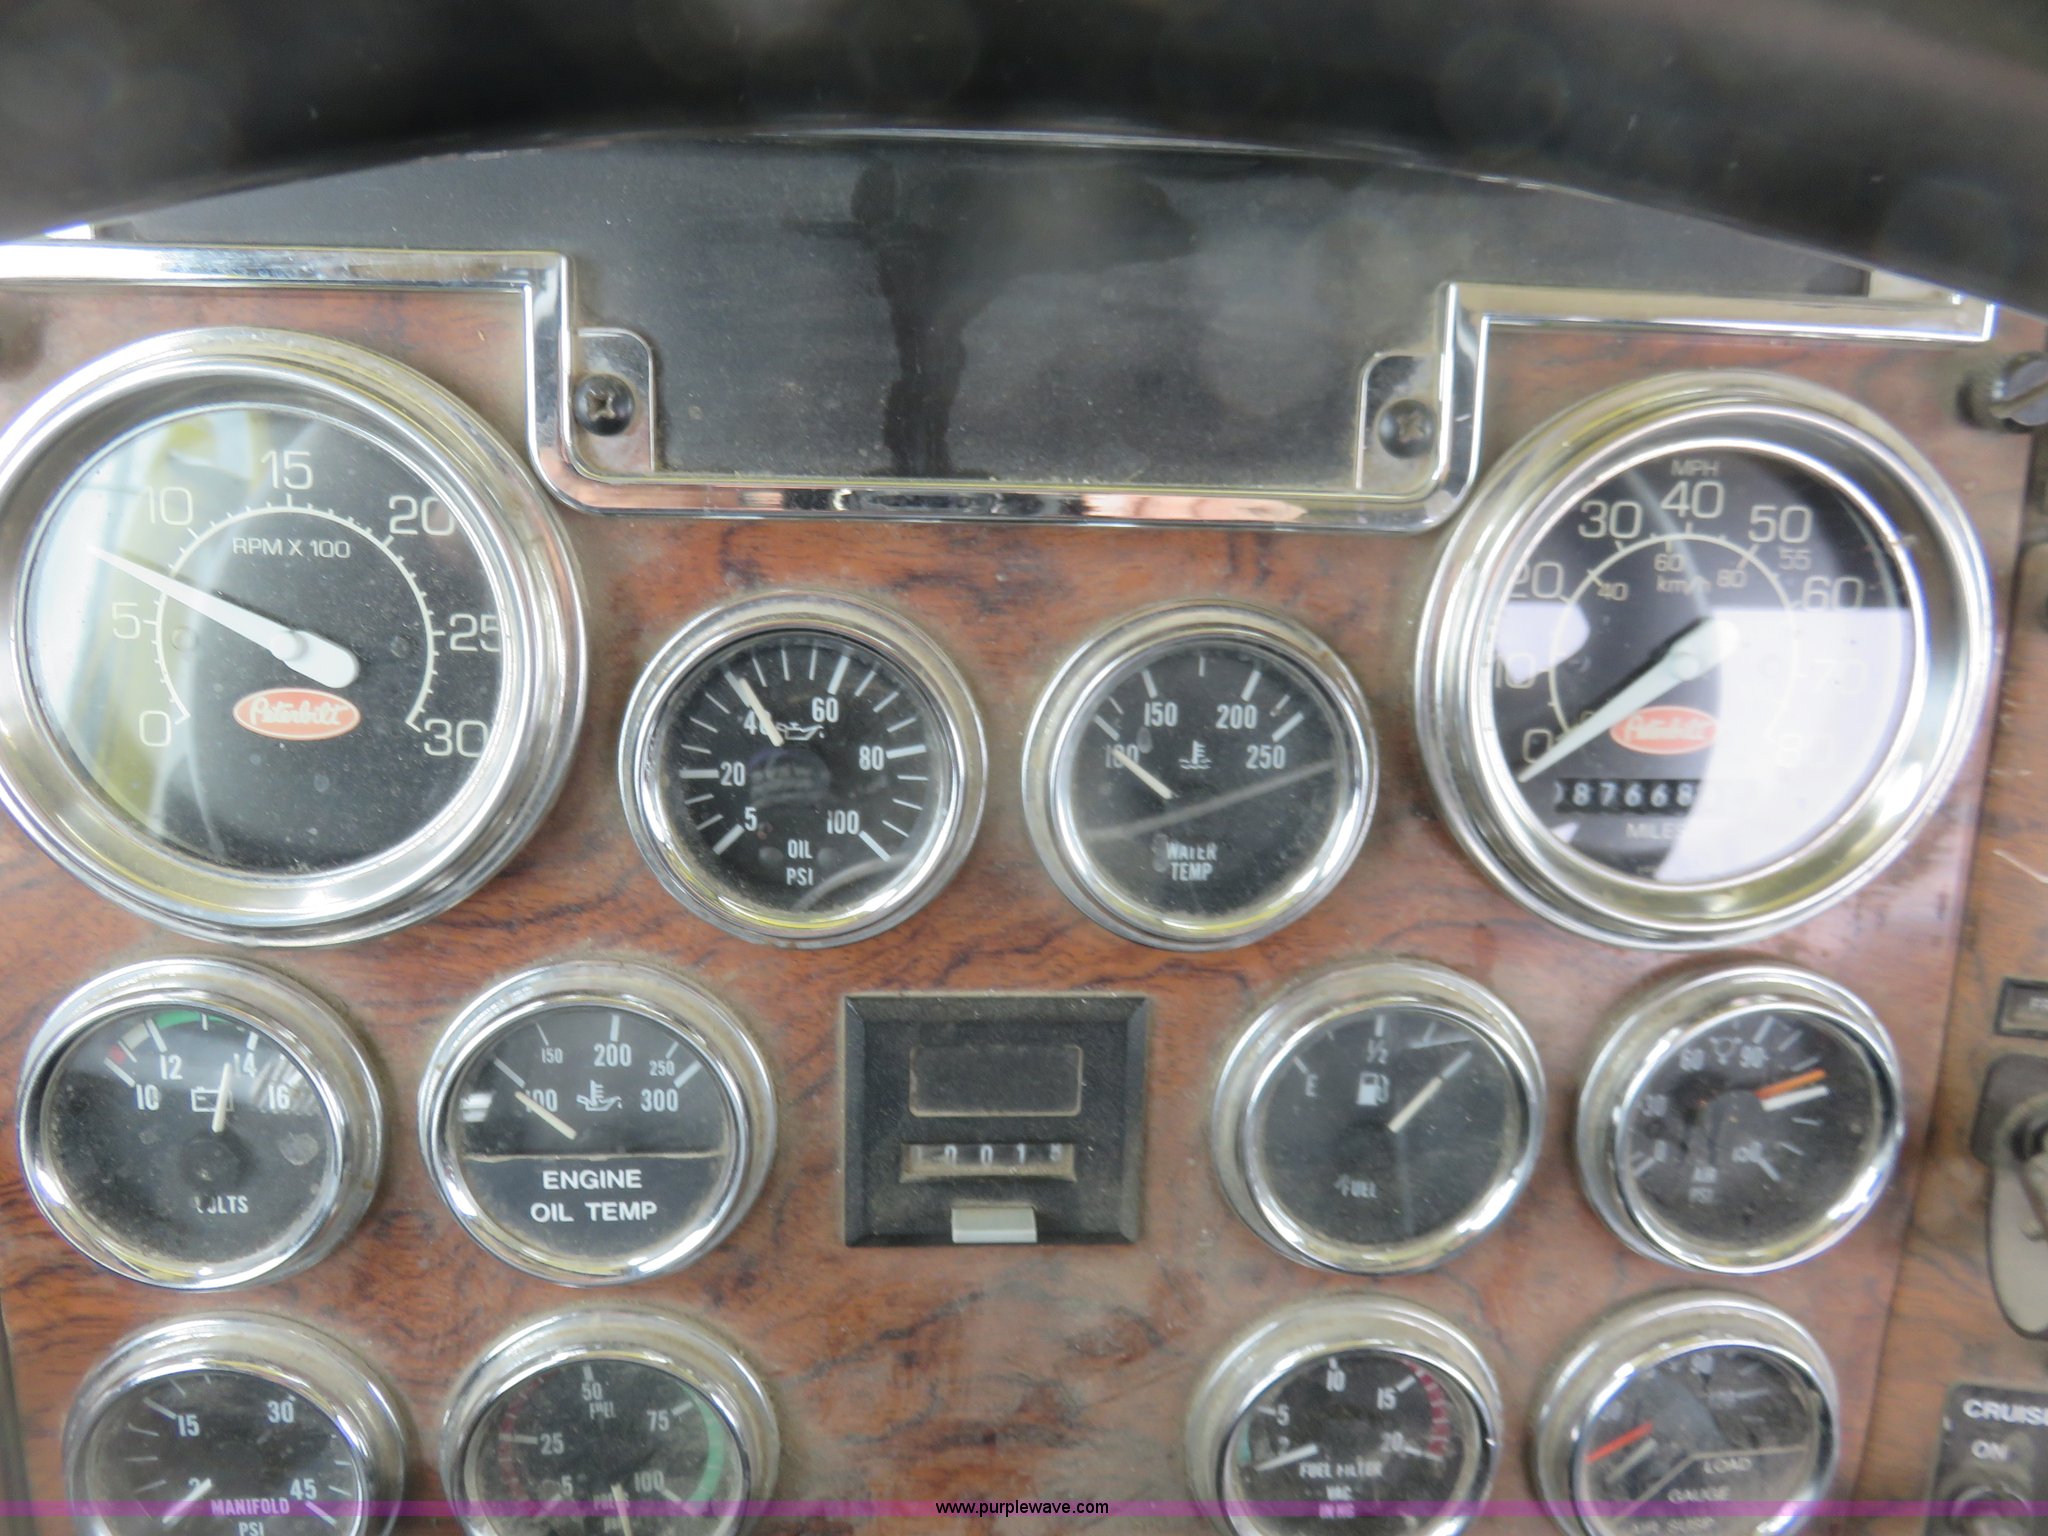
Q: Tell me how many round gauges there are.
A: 12